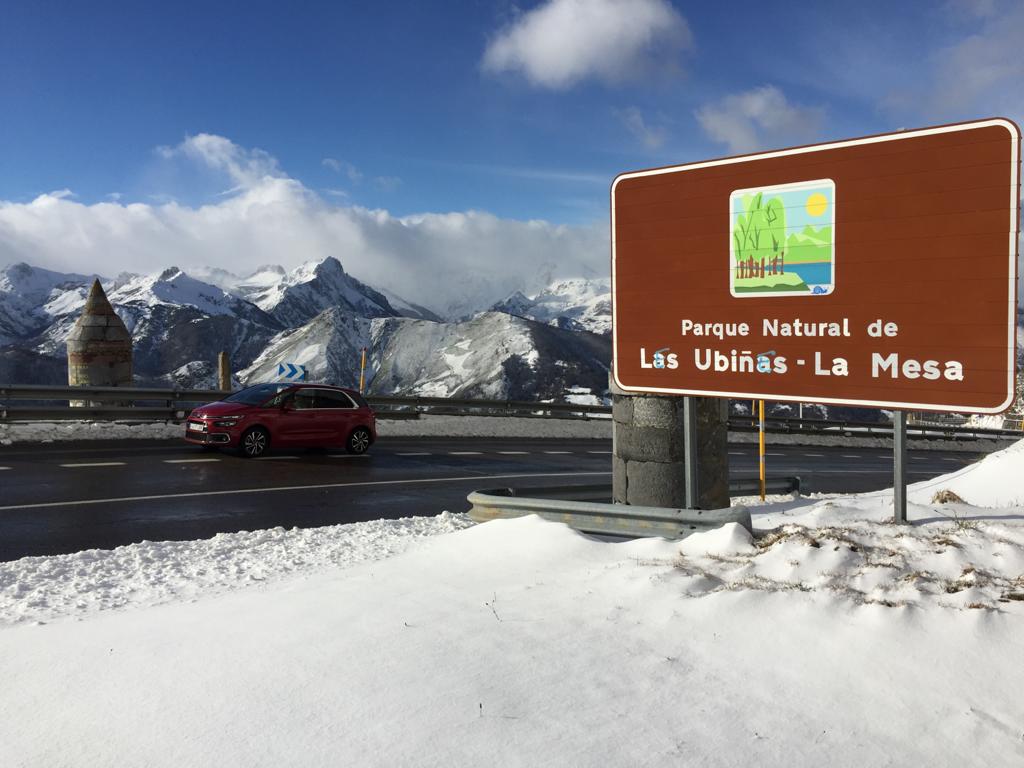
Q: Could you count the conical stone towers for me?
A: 1